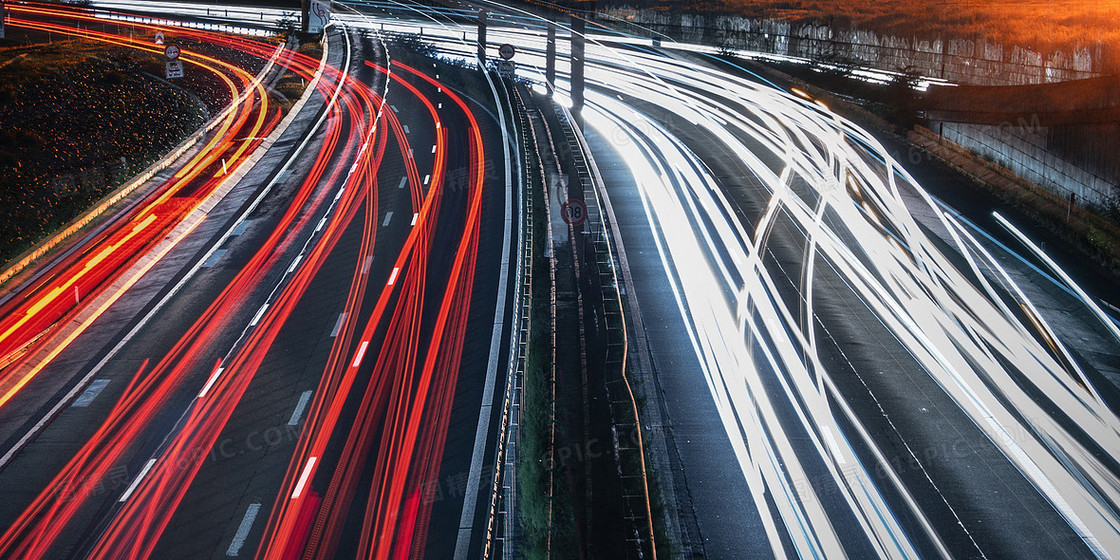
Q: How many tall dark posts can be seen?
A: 3